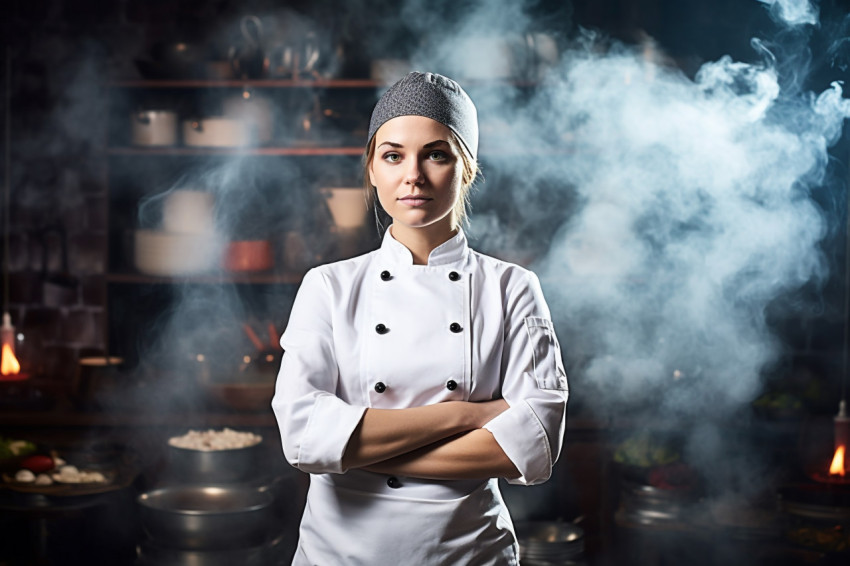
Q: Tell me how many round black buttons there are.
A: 7